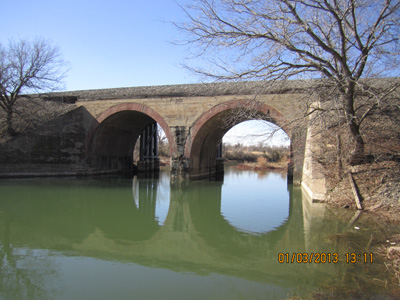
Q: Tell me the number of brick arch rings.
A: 2